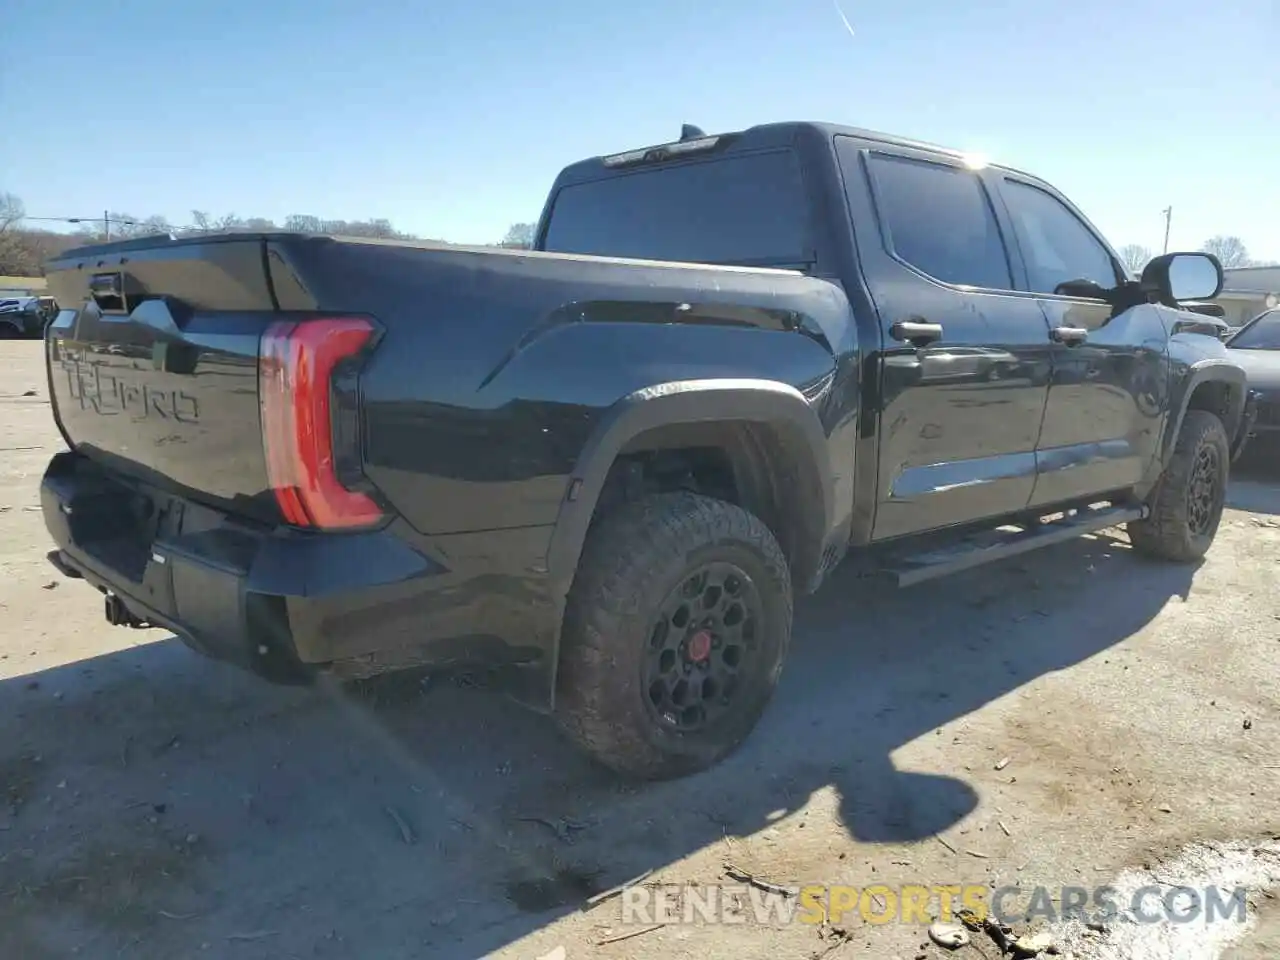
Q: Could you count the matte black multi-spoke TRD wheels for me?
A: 2